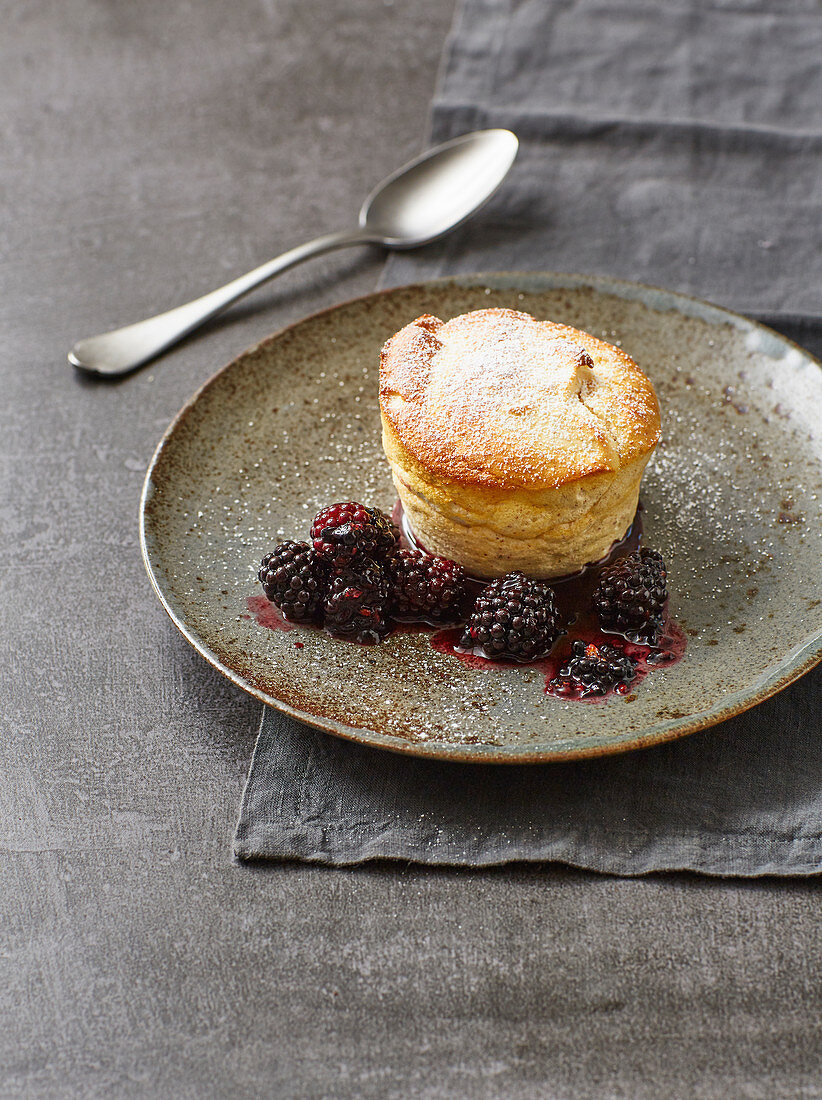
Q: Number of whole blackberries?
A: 6